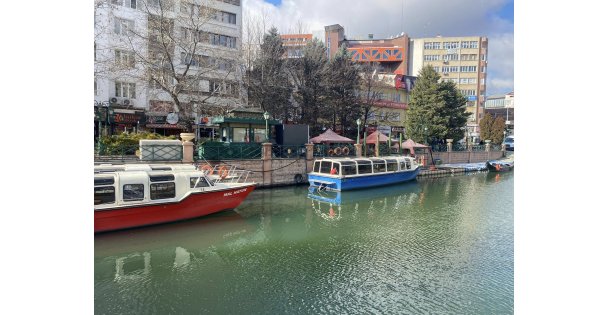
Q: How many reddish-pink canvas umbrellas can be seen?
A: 3